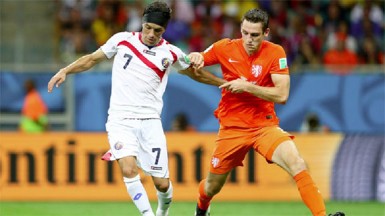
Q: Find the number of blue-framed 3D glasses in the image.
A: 0